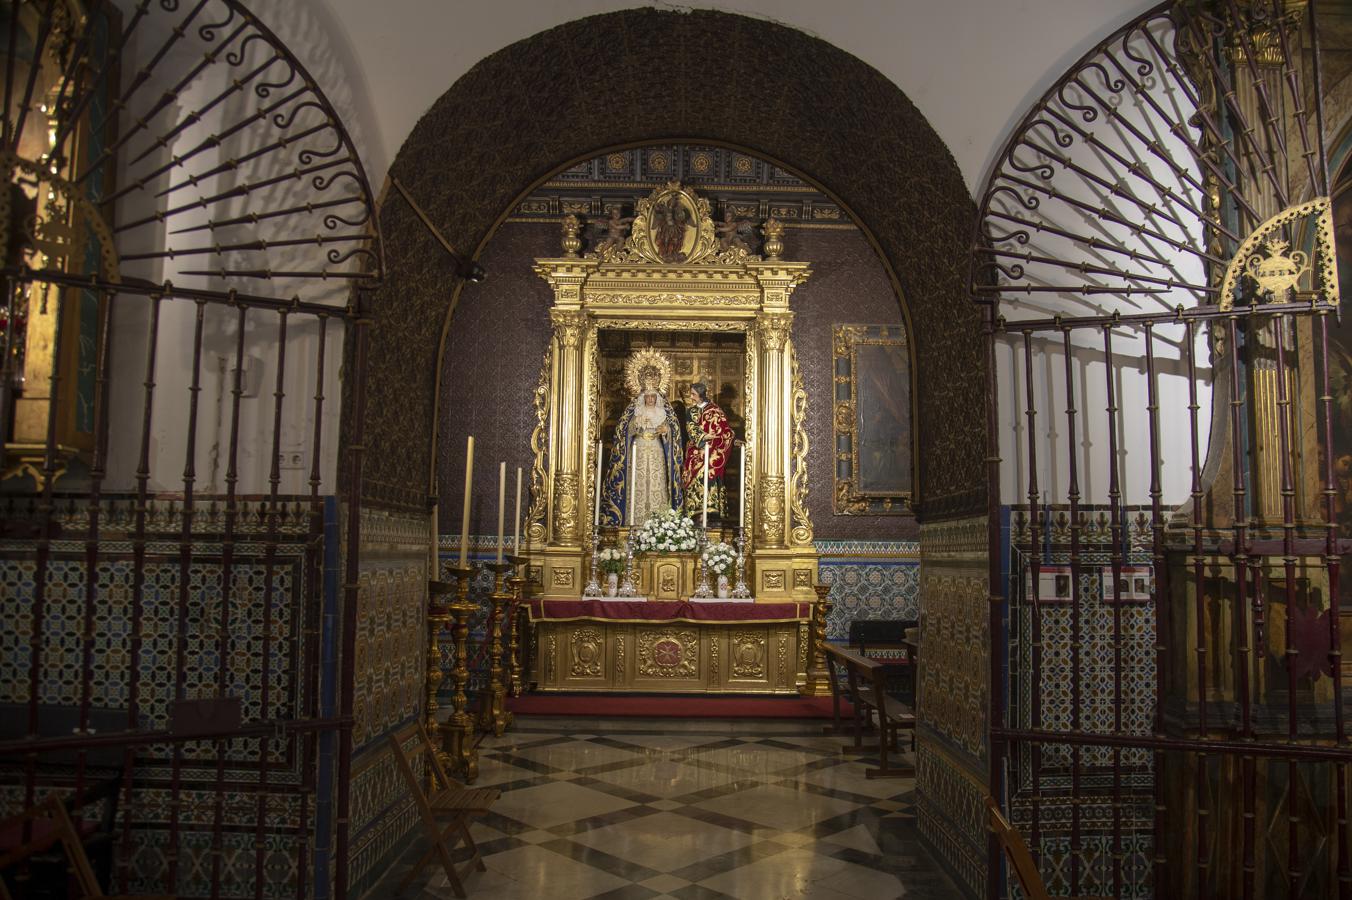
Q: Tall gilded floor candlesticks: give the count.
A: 4